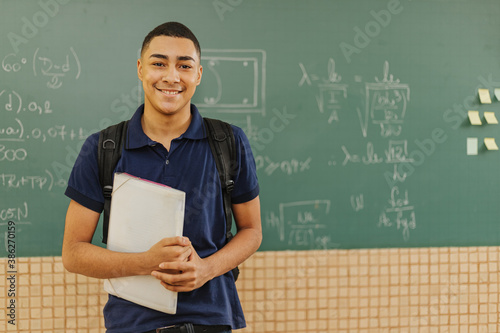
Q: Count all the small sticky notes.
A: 6